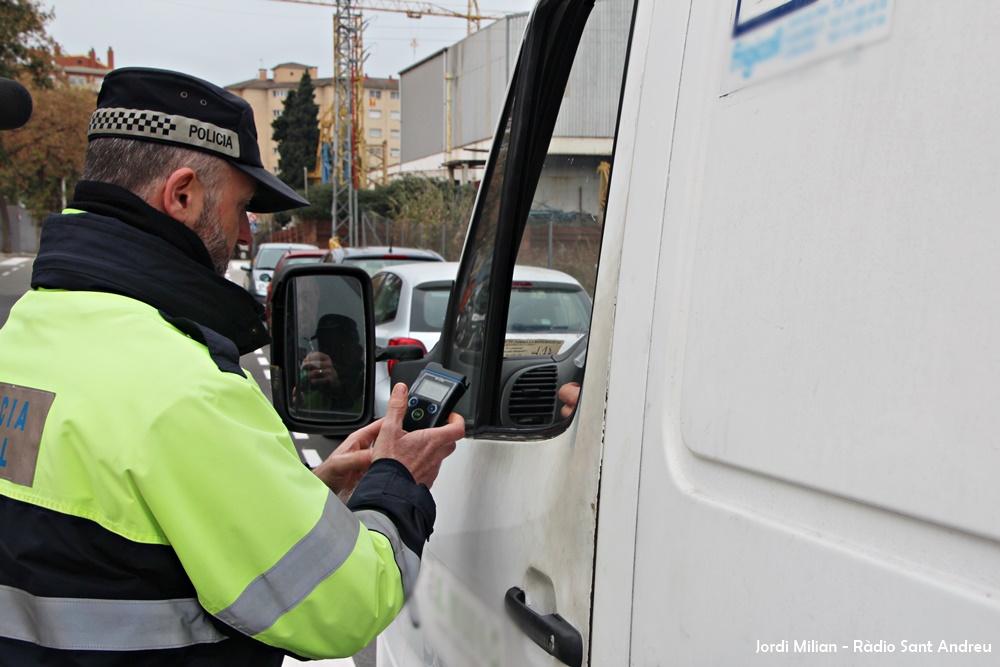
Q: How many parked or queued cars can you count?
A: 4